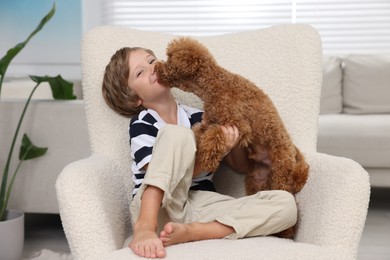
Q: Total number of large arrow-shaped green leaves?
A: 3